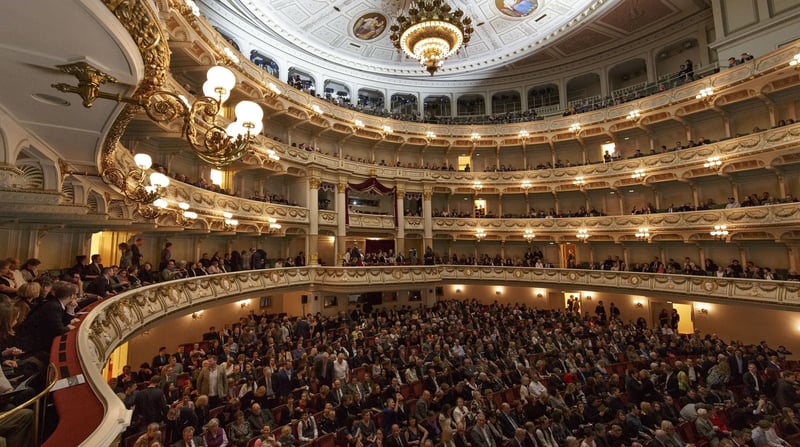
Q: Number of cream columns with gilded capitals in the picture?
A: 4